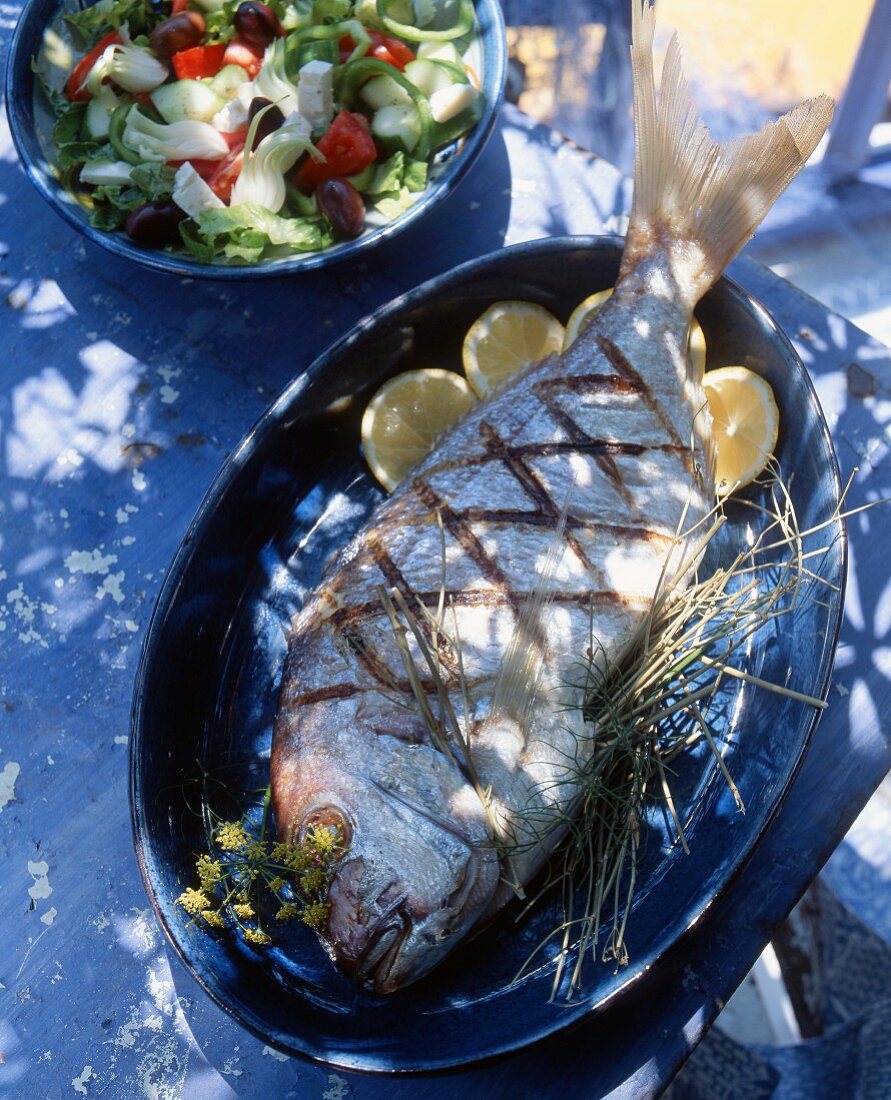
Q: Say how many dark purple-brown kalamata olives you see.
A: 5